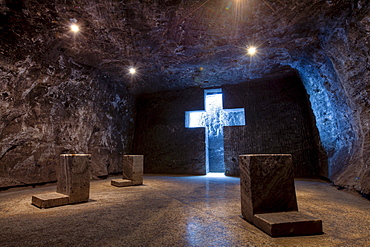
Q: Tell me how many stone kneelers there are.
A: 3